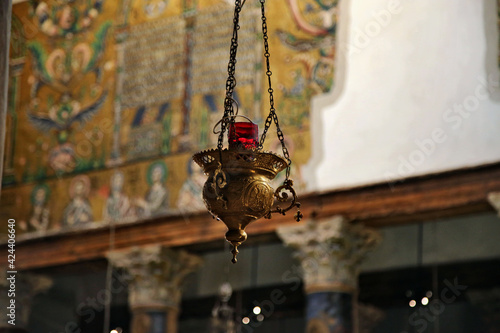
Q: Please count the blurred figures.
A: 5